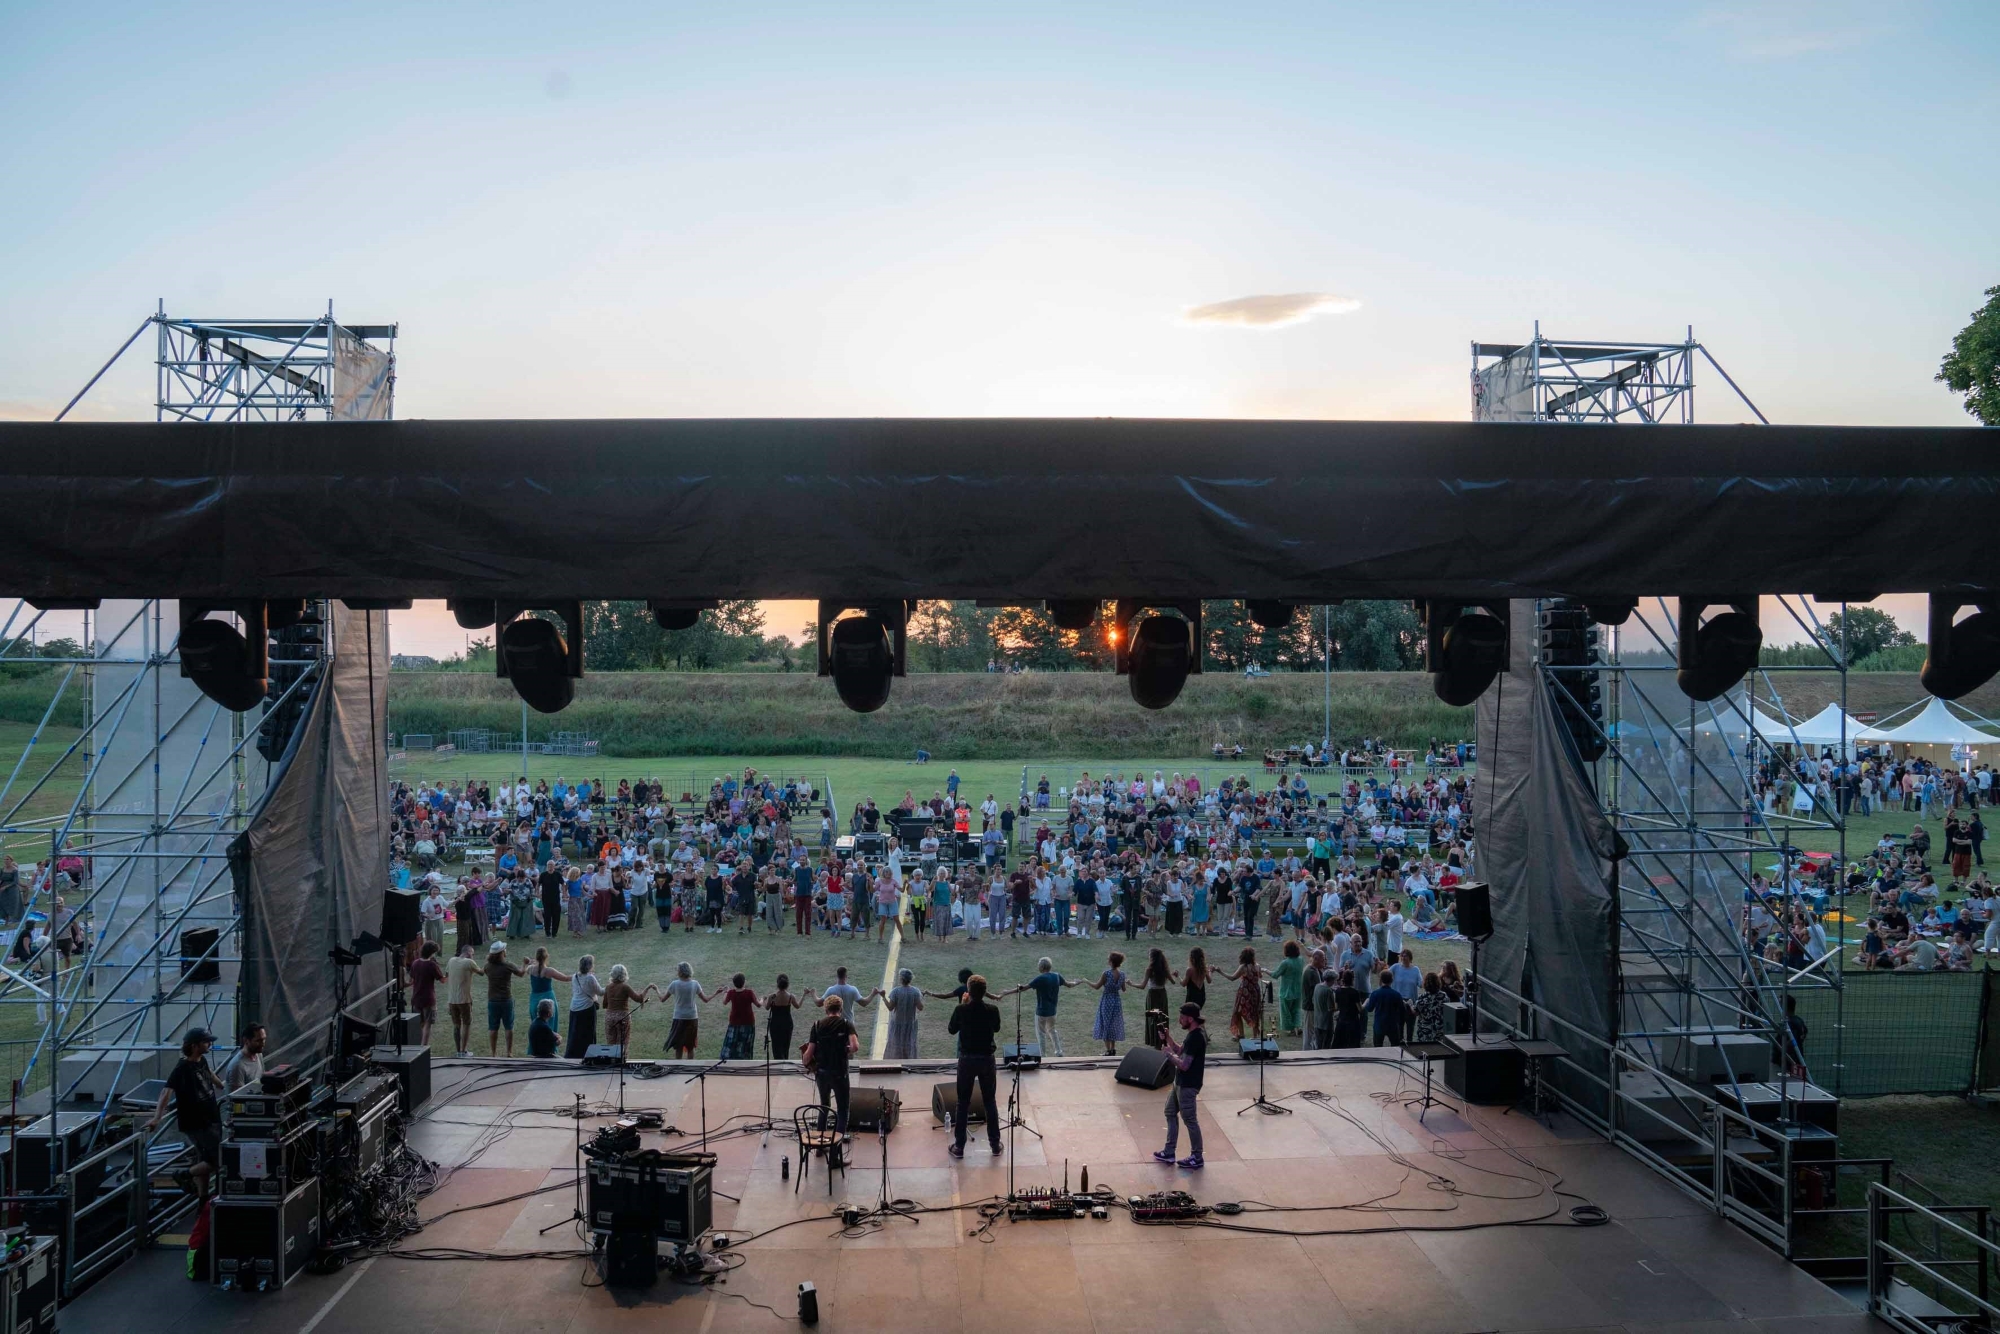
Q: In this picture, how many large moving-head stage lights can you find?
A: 7